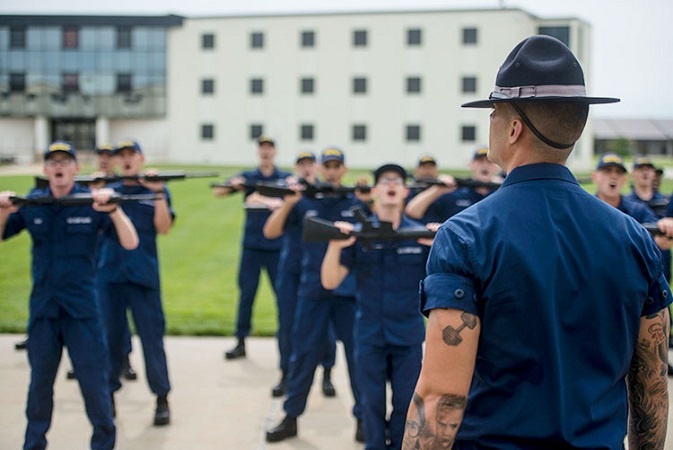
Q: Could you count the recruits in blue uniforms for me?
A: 12